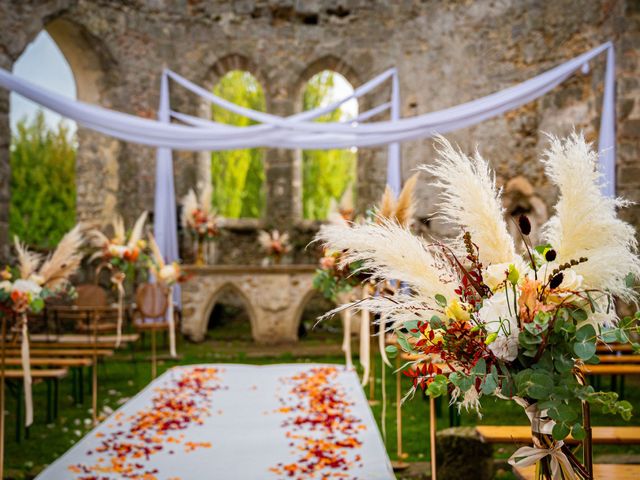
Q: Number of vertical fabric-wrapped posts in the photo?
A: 3